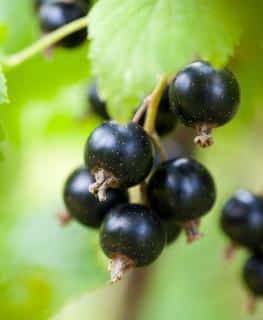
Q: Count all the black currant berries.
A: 11